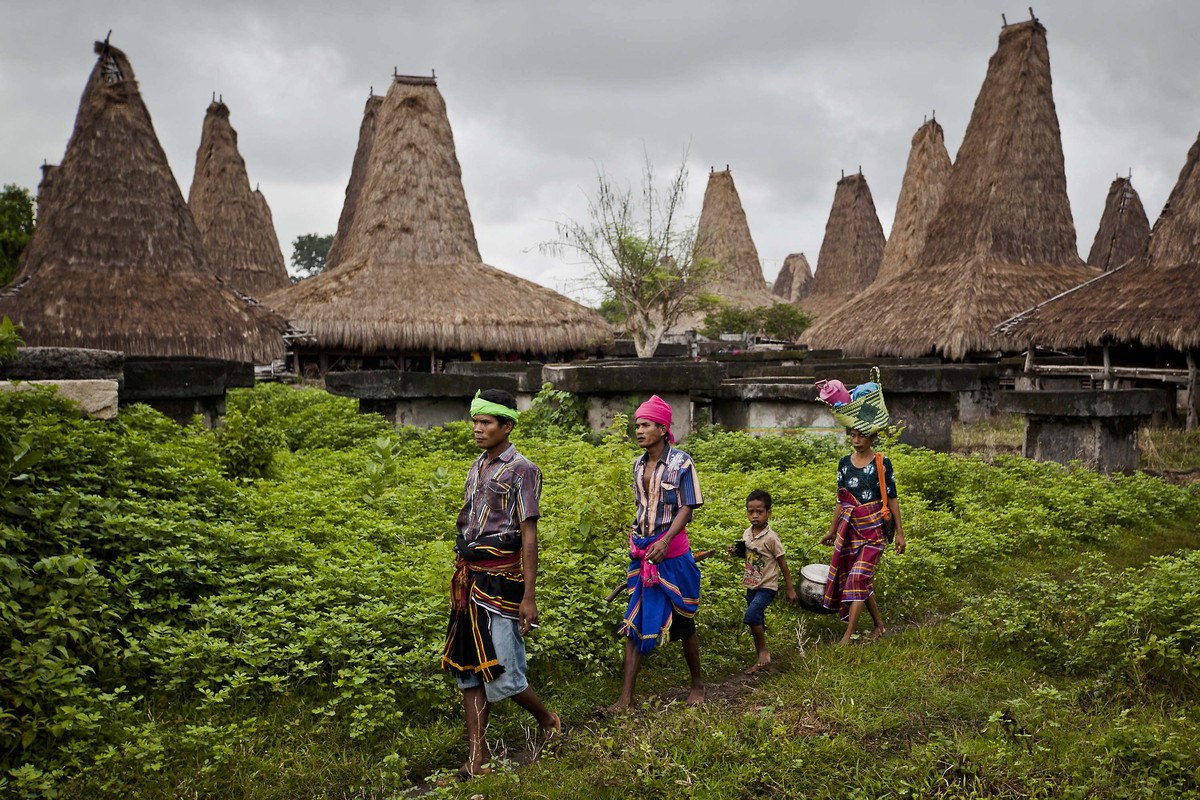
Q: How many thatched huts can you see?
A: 13